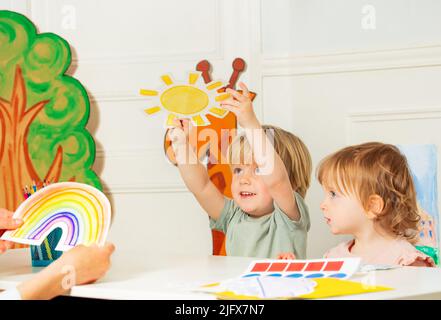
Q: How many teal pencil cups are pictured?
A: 1